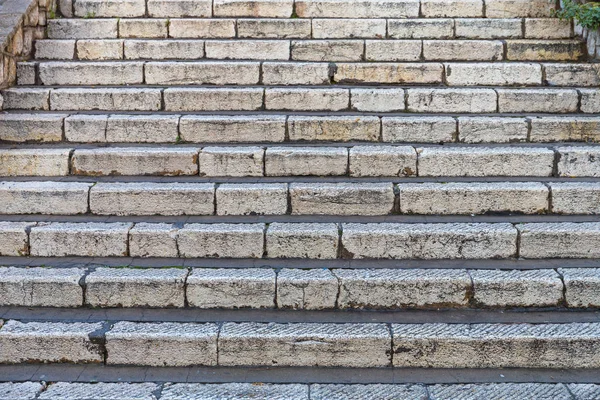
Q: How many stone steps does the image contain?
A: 12